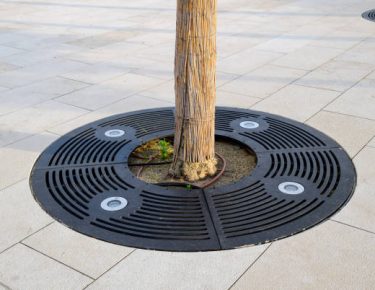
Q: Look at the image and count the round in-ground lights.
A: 4